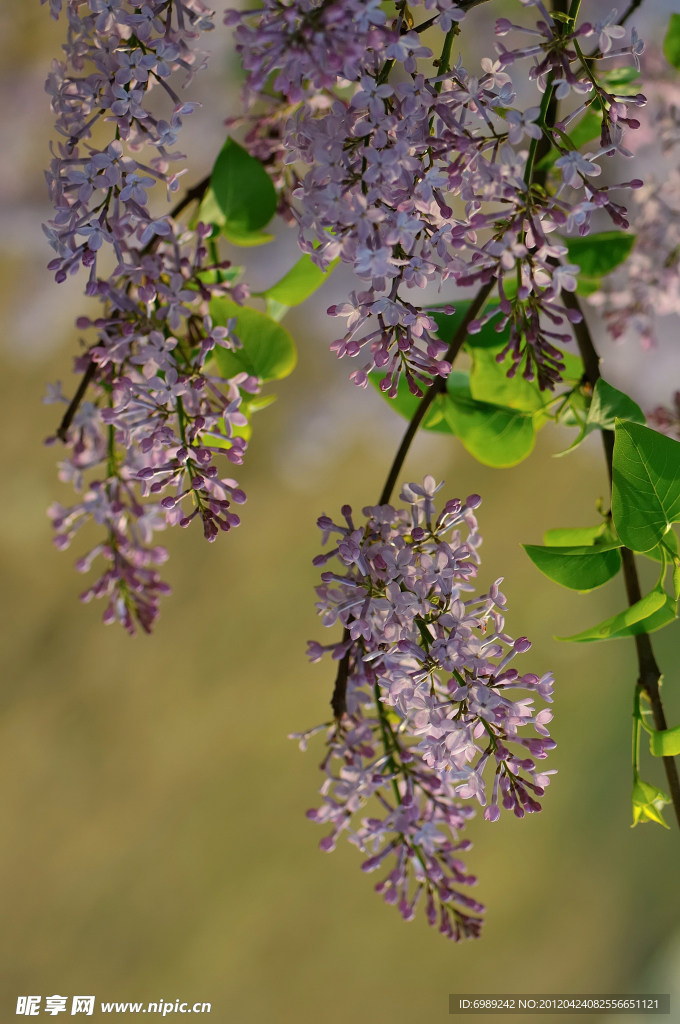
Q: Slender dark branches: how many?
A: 3